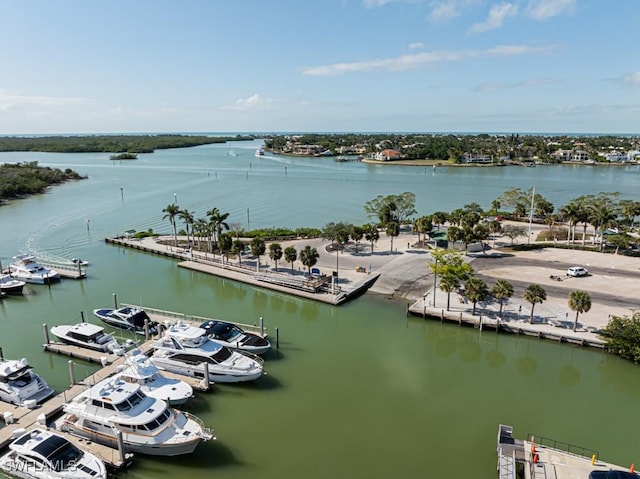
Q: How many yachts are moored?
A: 10